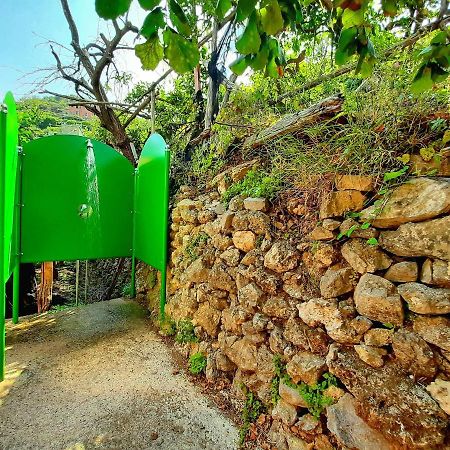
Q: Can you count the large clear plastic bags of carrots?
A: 0